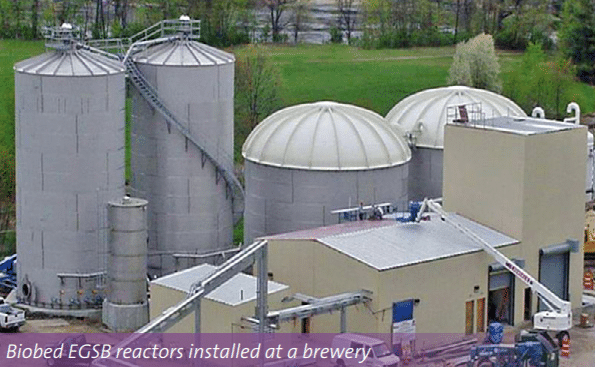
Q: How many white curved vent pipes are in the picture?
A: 2